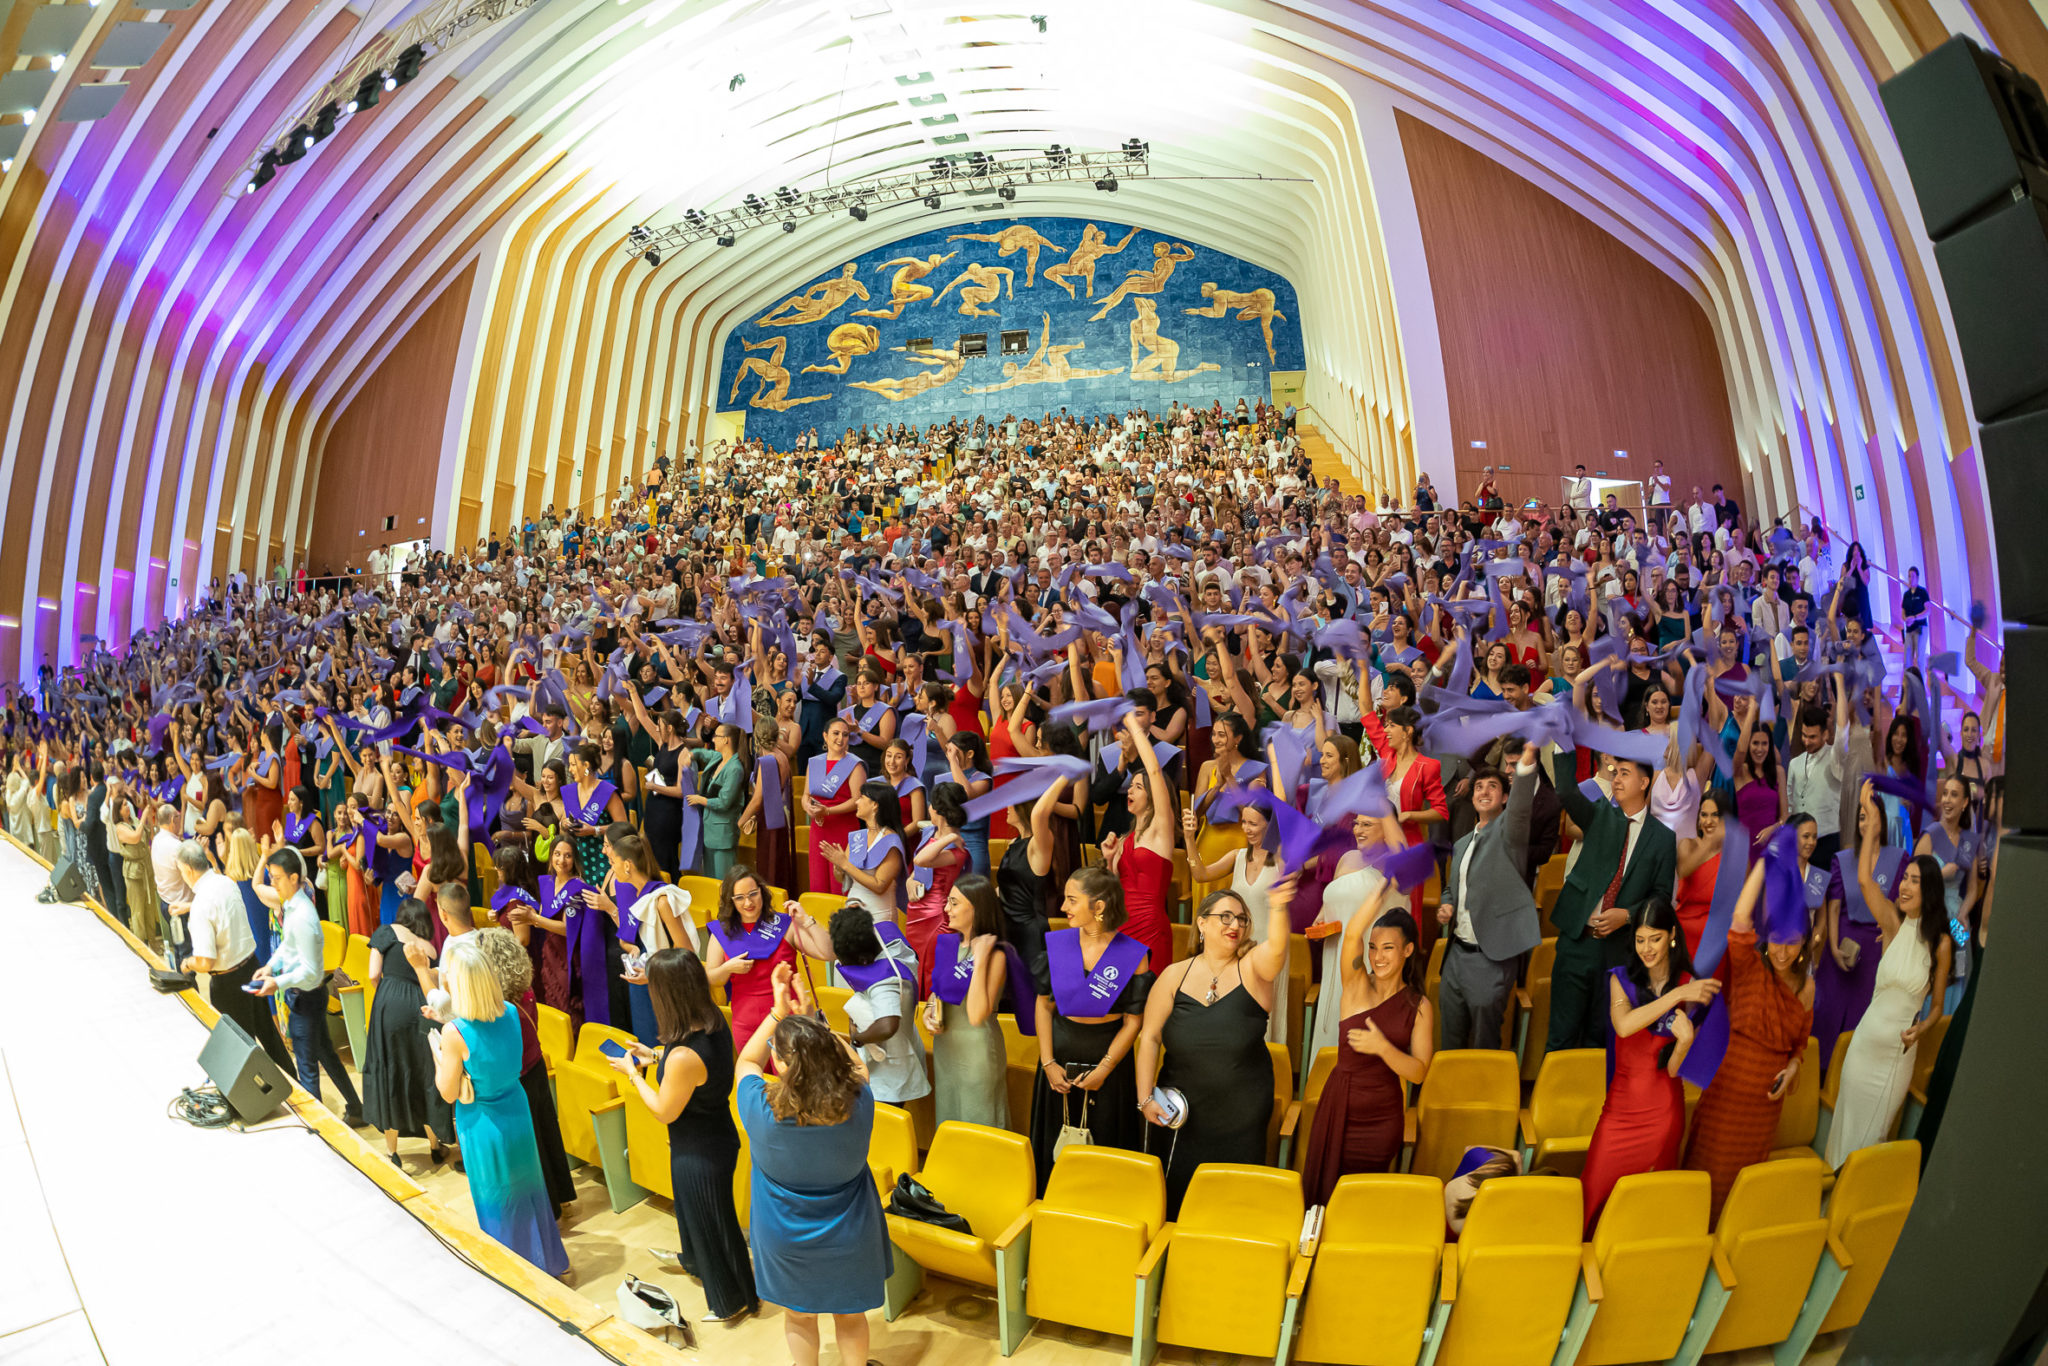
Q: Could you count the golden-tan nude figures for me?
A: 12